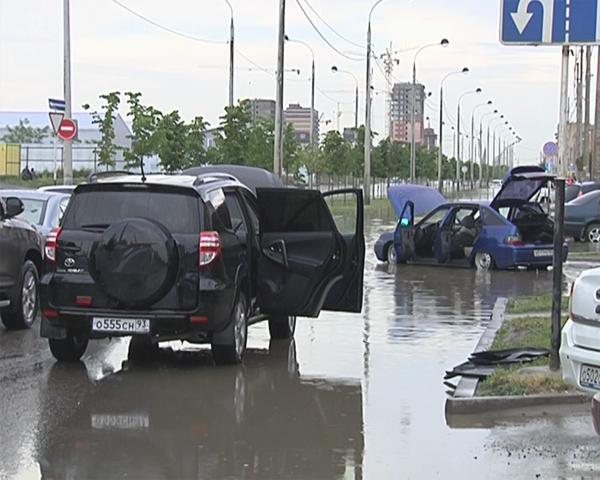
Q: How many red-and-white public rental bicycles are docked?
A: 0